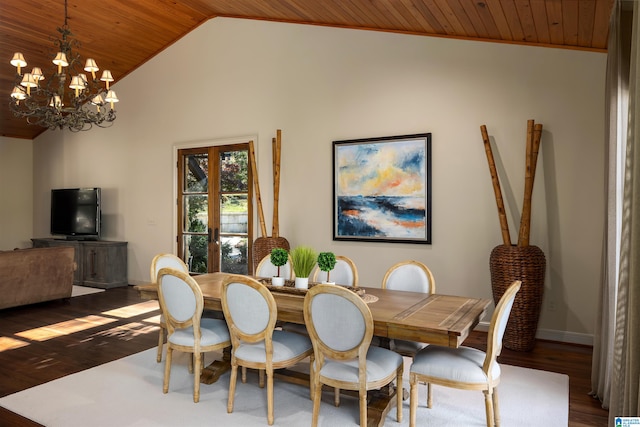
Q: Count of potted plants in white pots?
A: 3